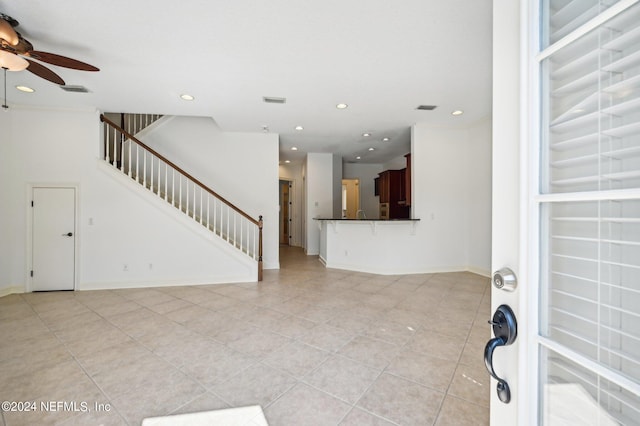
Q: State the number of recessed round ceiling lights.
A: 11